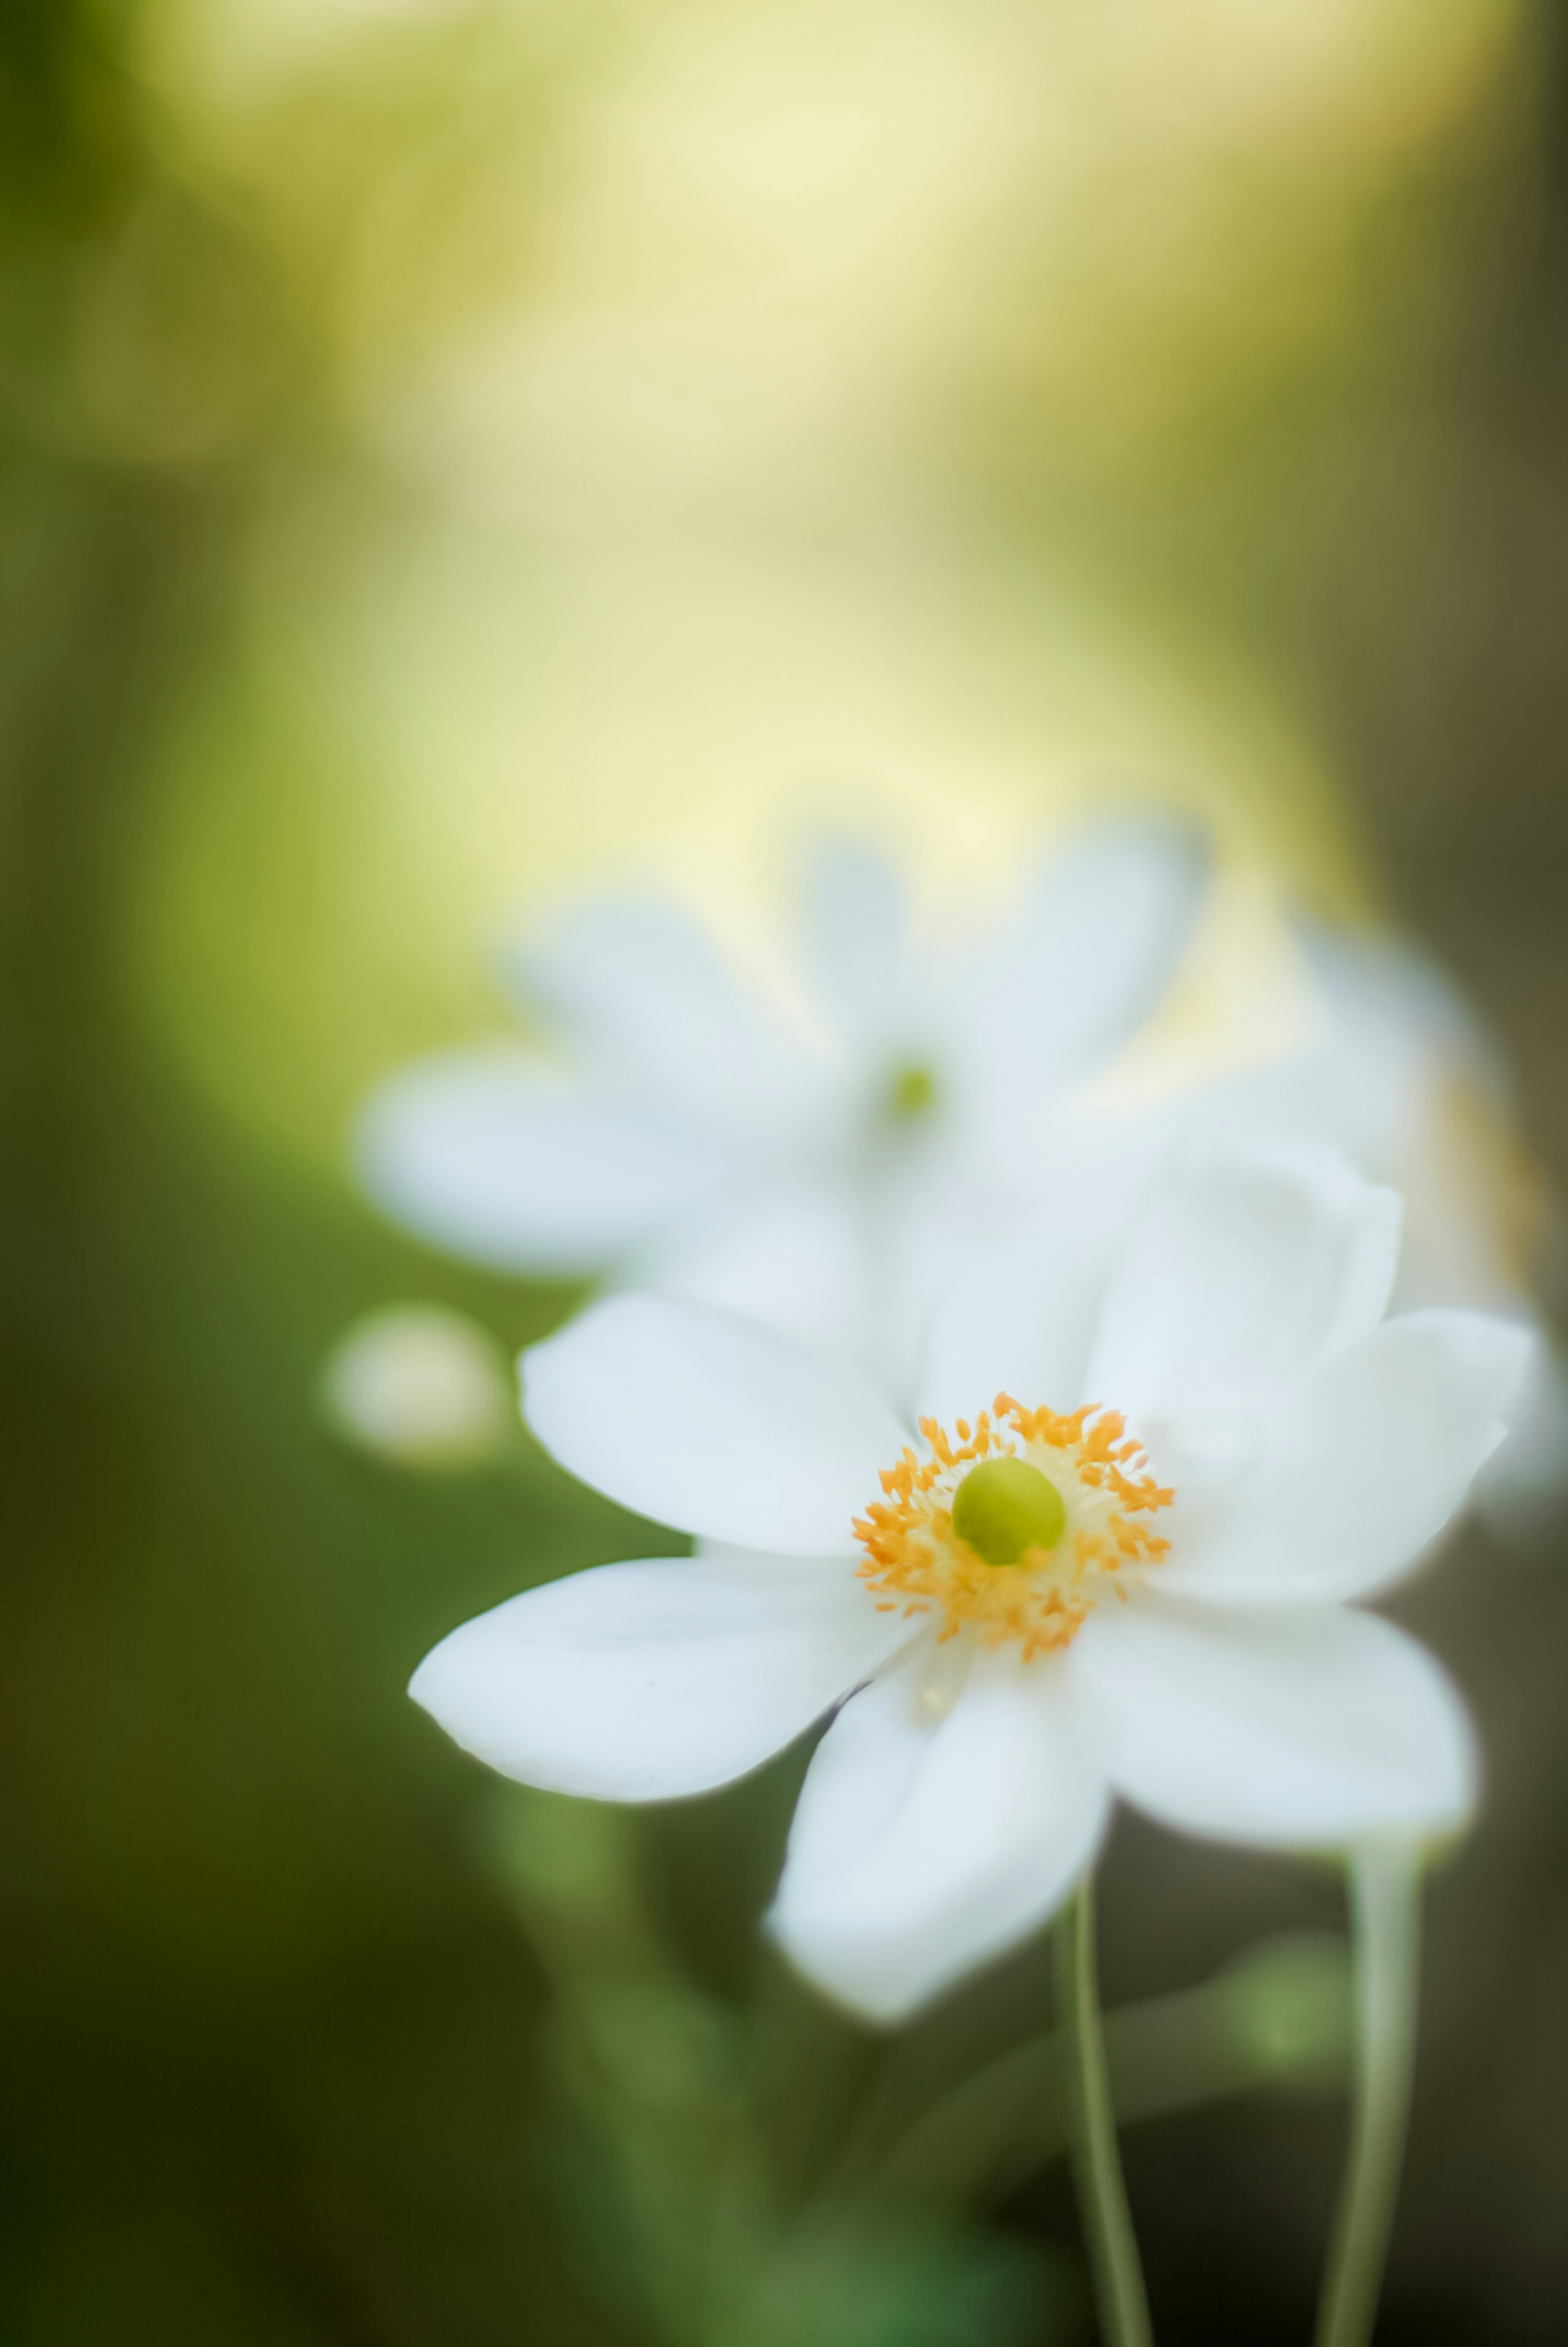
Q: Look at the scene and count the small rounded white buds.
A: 1